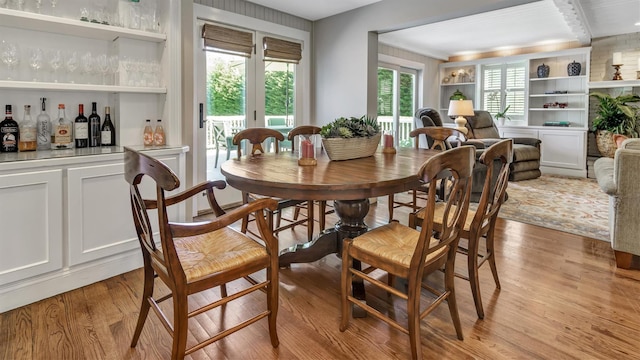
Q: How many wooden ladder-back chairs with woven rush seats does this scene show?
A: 6